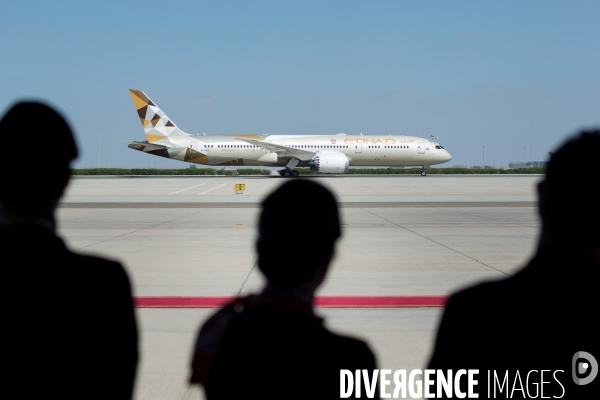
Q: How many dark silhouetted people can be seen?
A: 3